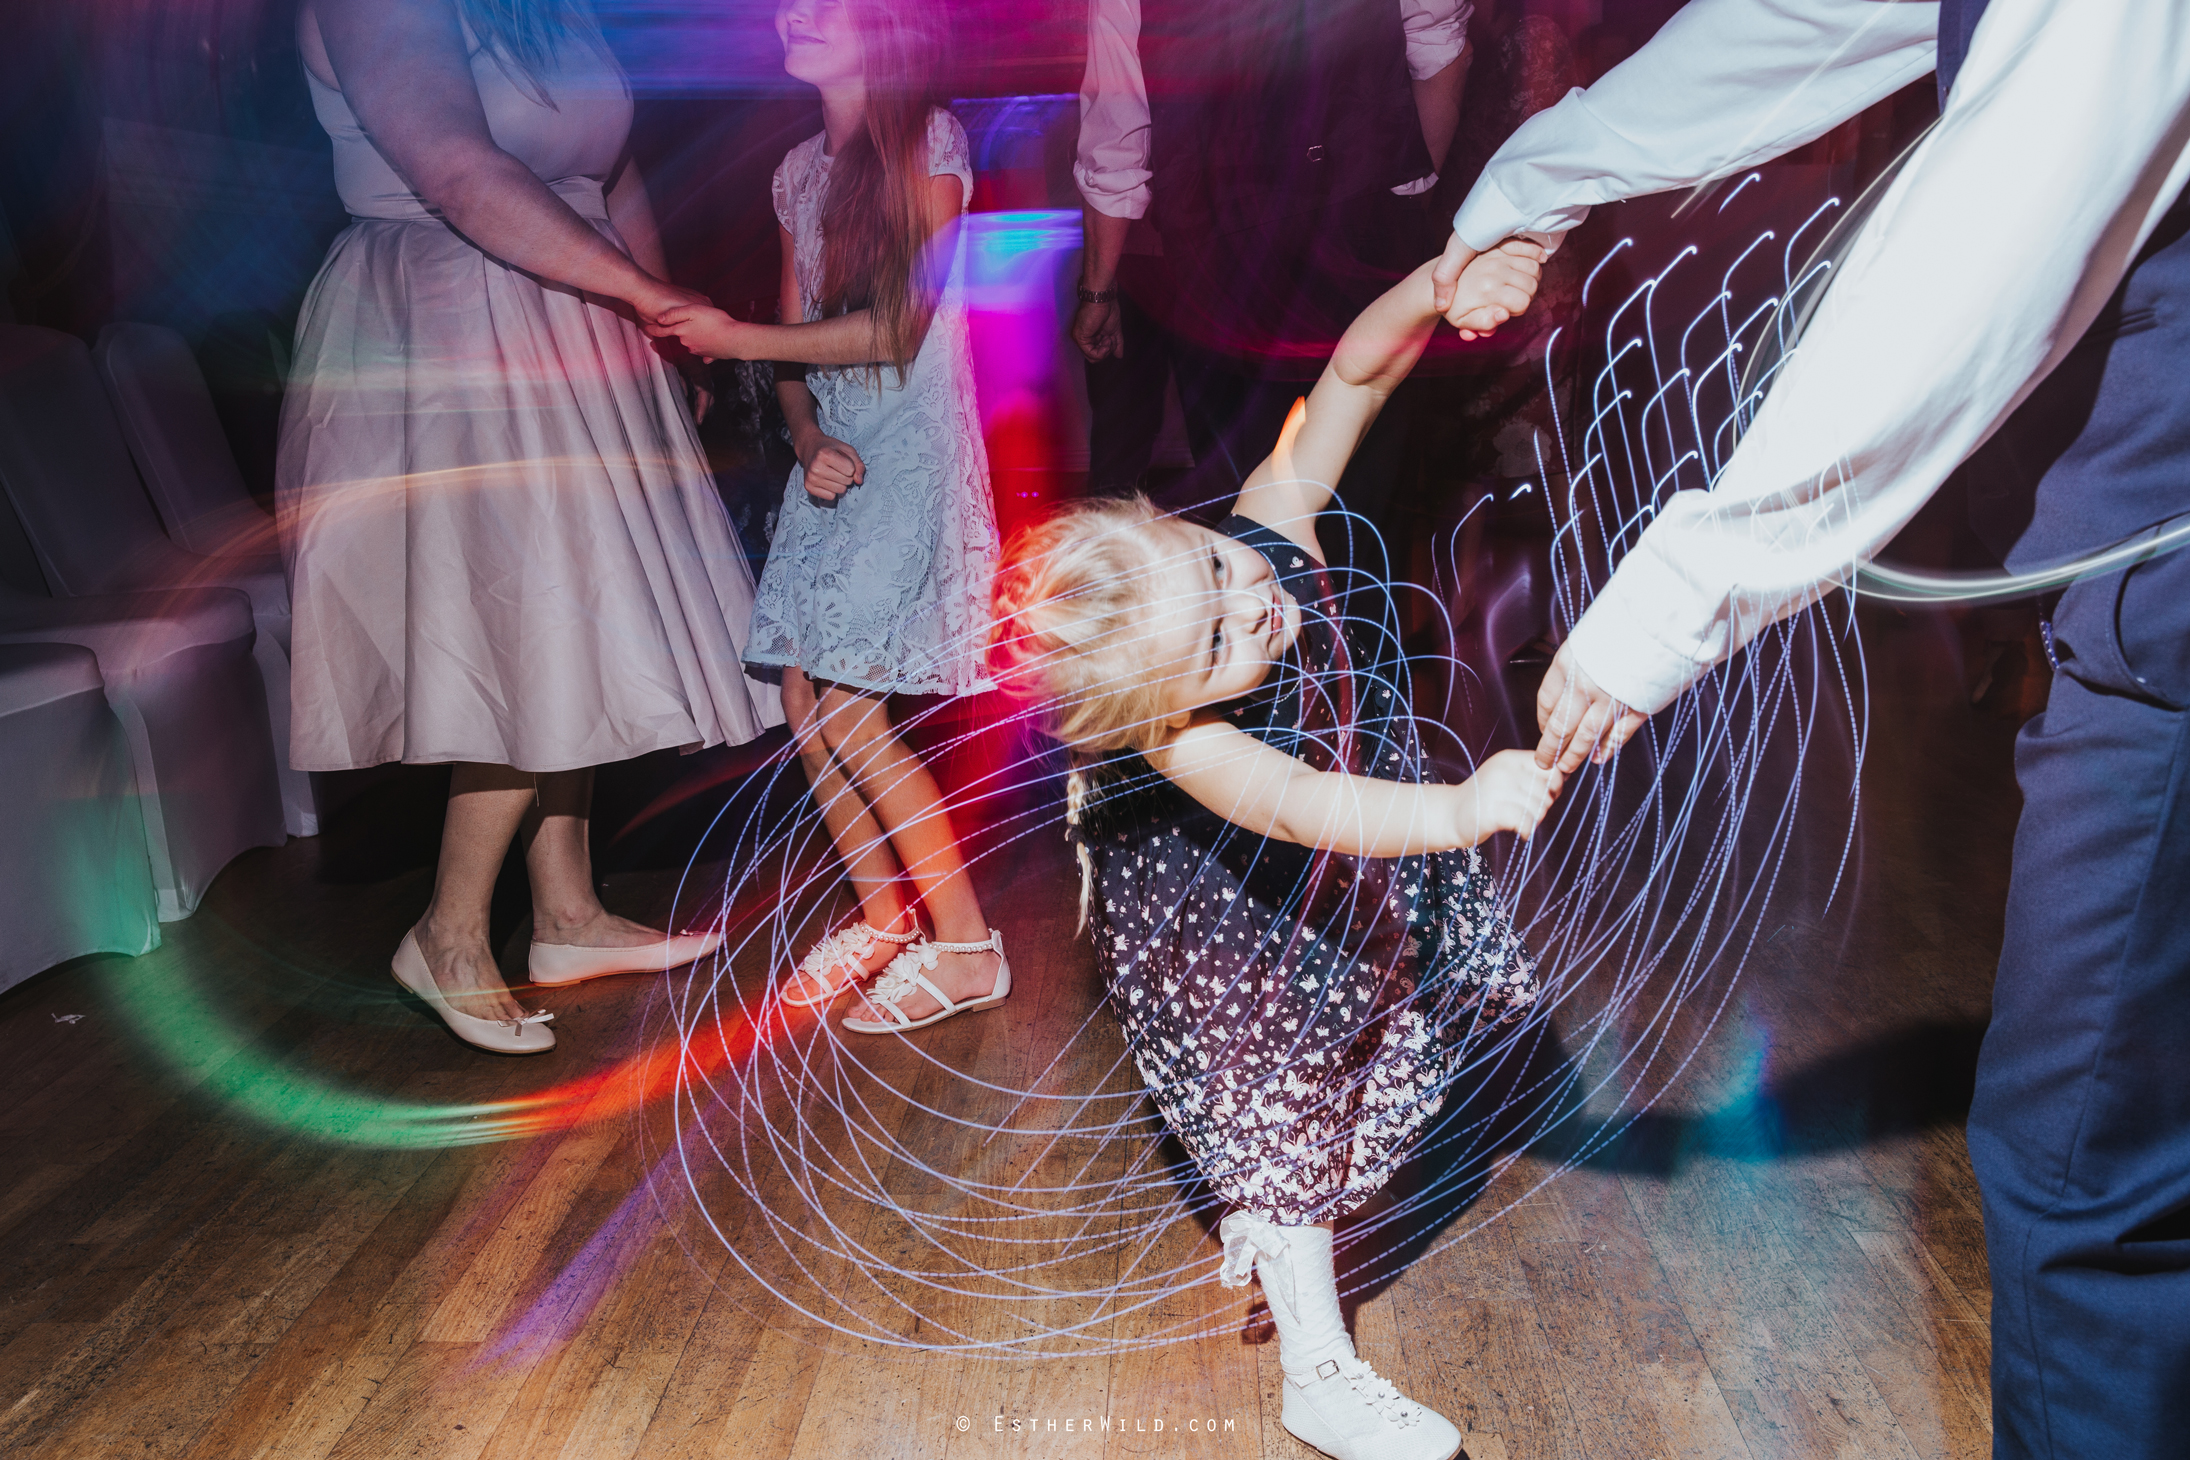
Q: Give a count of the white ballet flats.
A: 2